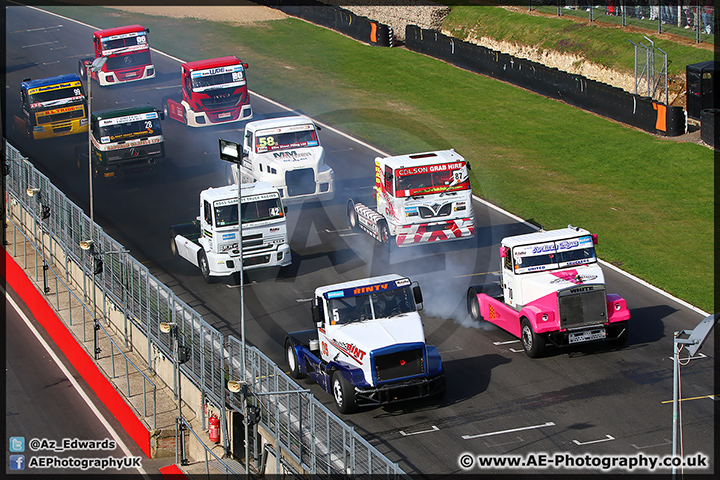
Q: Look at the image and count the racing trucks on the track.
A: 9